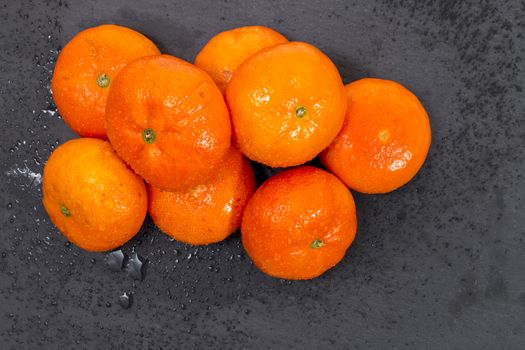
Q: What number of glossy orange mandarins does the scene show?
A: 8